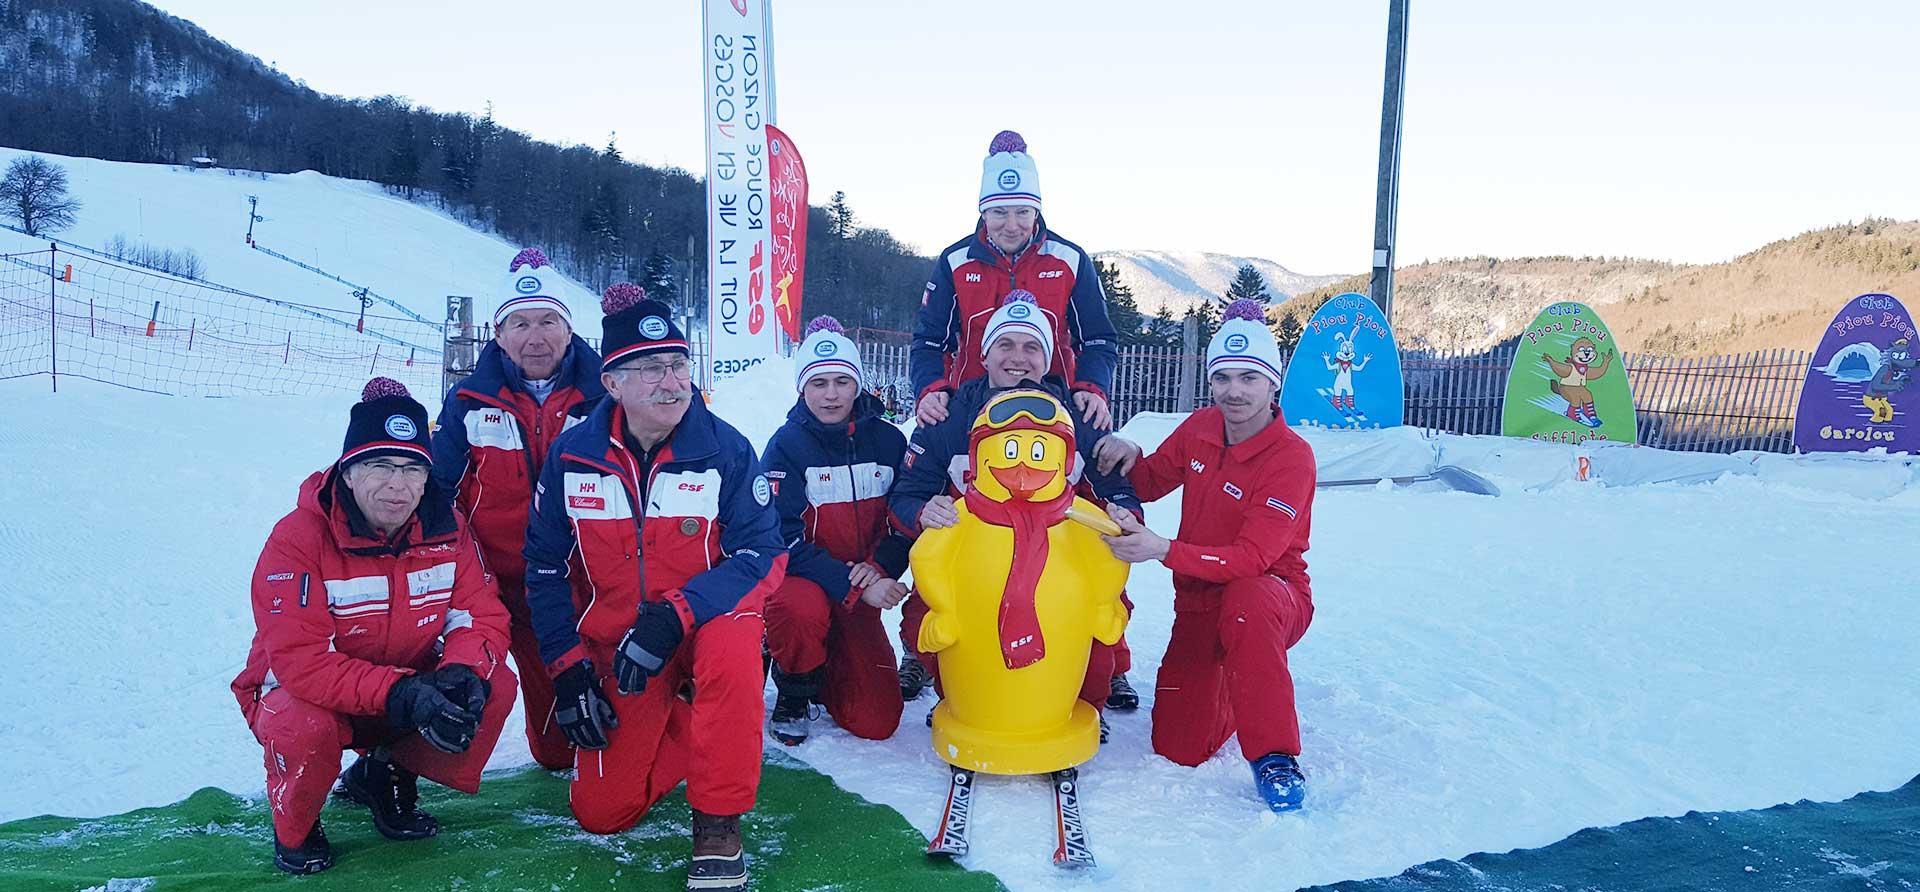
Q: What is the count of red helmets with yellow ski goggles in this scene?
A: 1